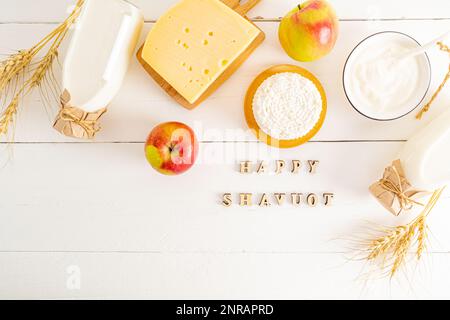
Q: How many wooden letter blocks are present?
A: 12